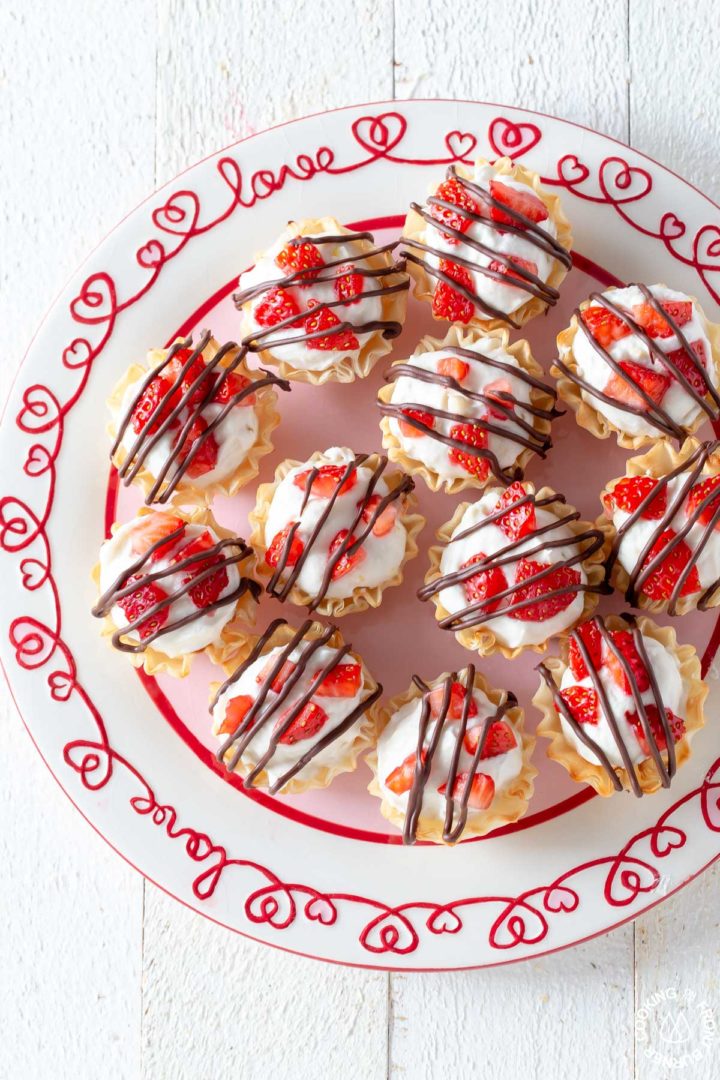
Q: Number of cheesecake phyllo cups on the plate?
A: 12